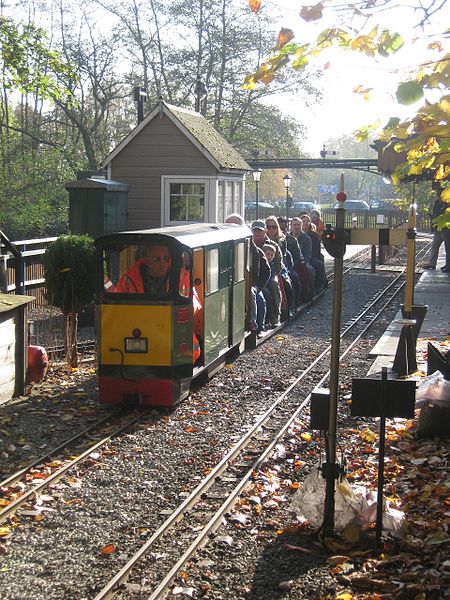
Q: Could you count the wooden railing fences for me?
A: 2